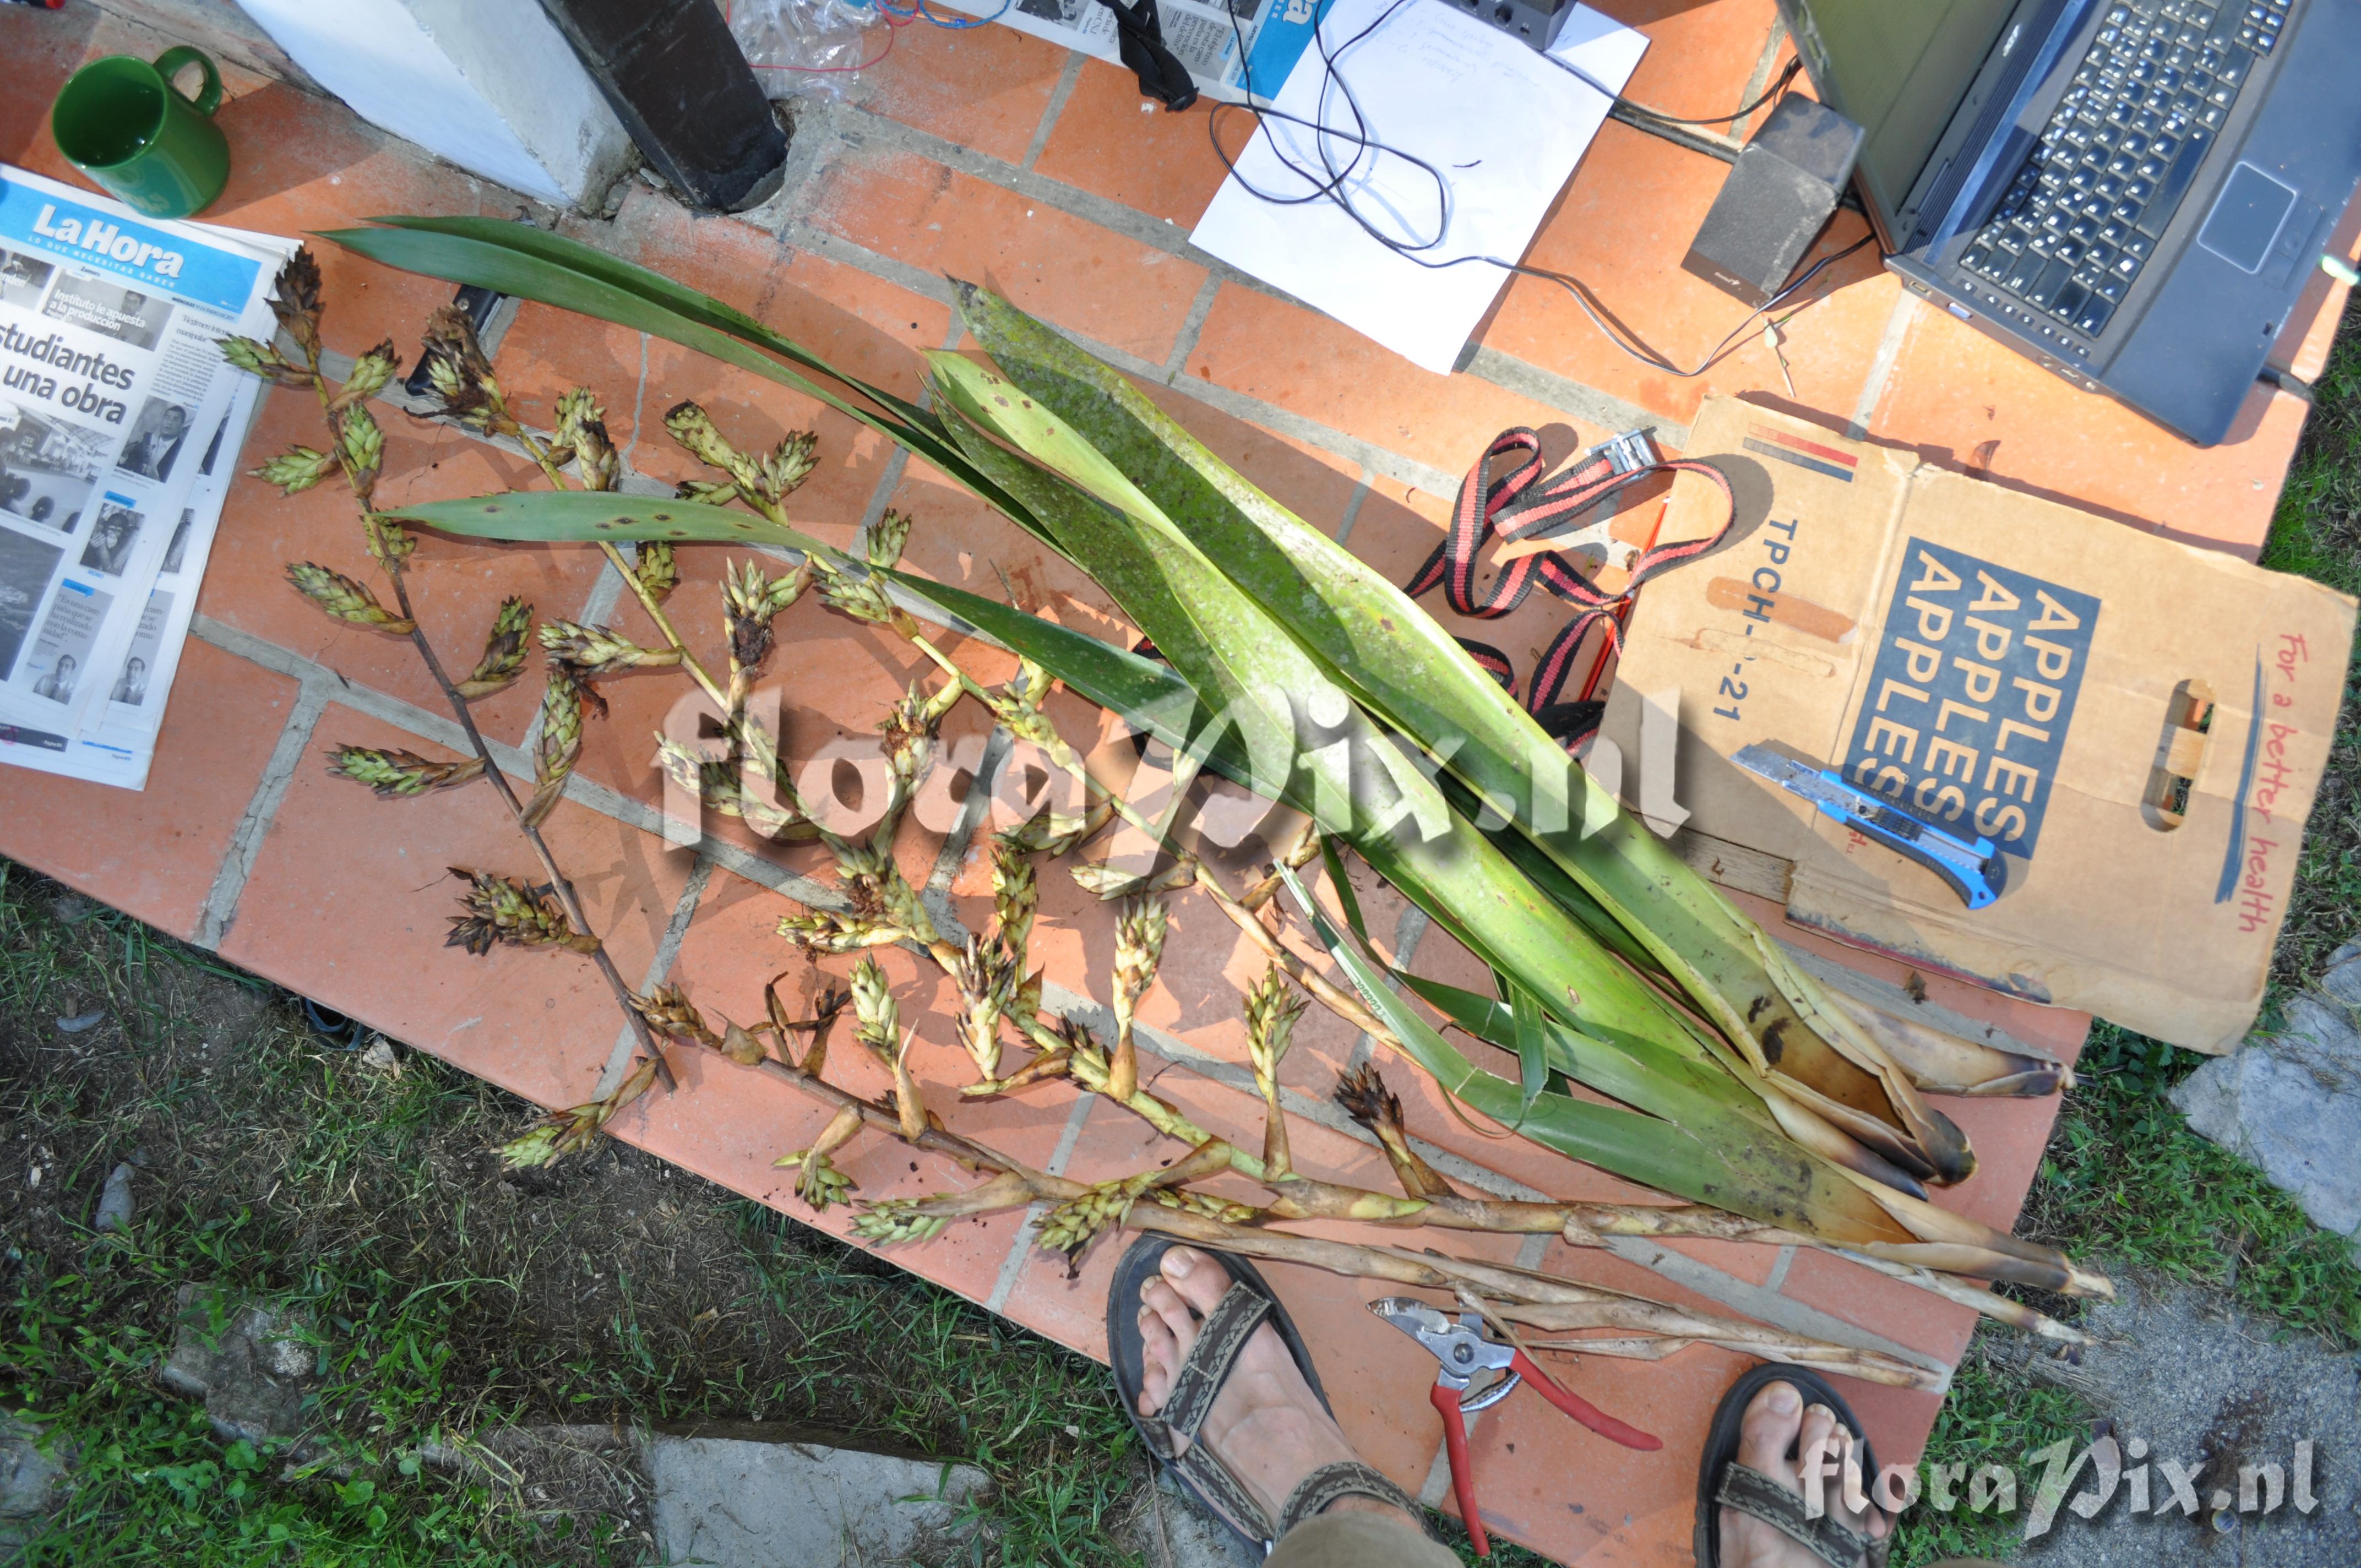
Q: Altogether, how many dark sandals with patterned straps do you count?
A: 2